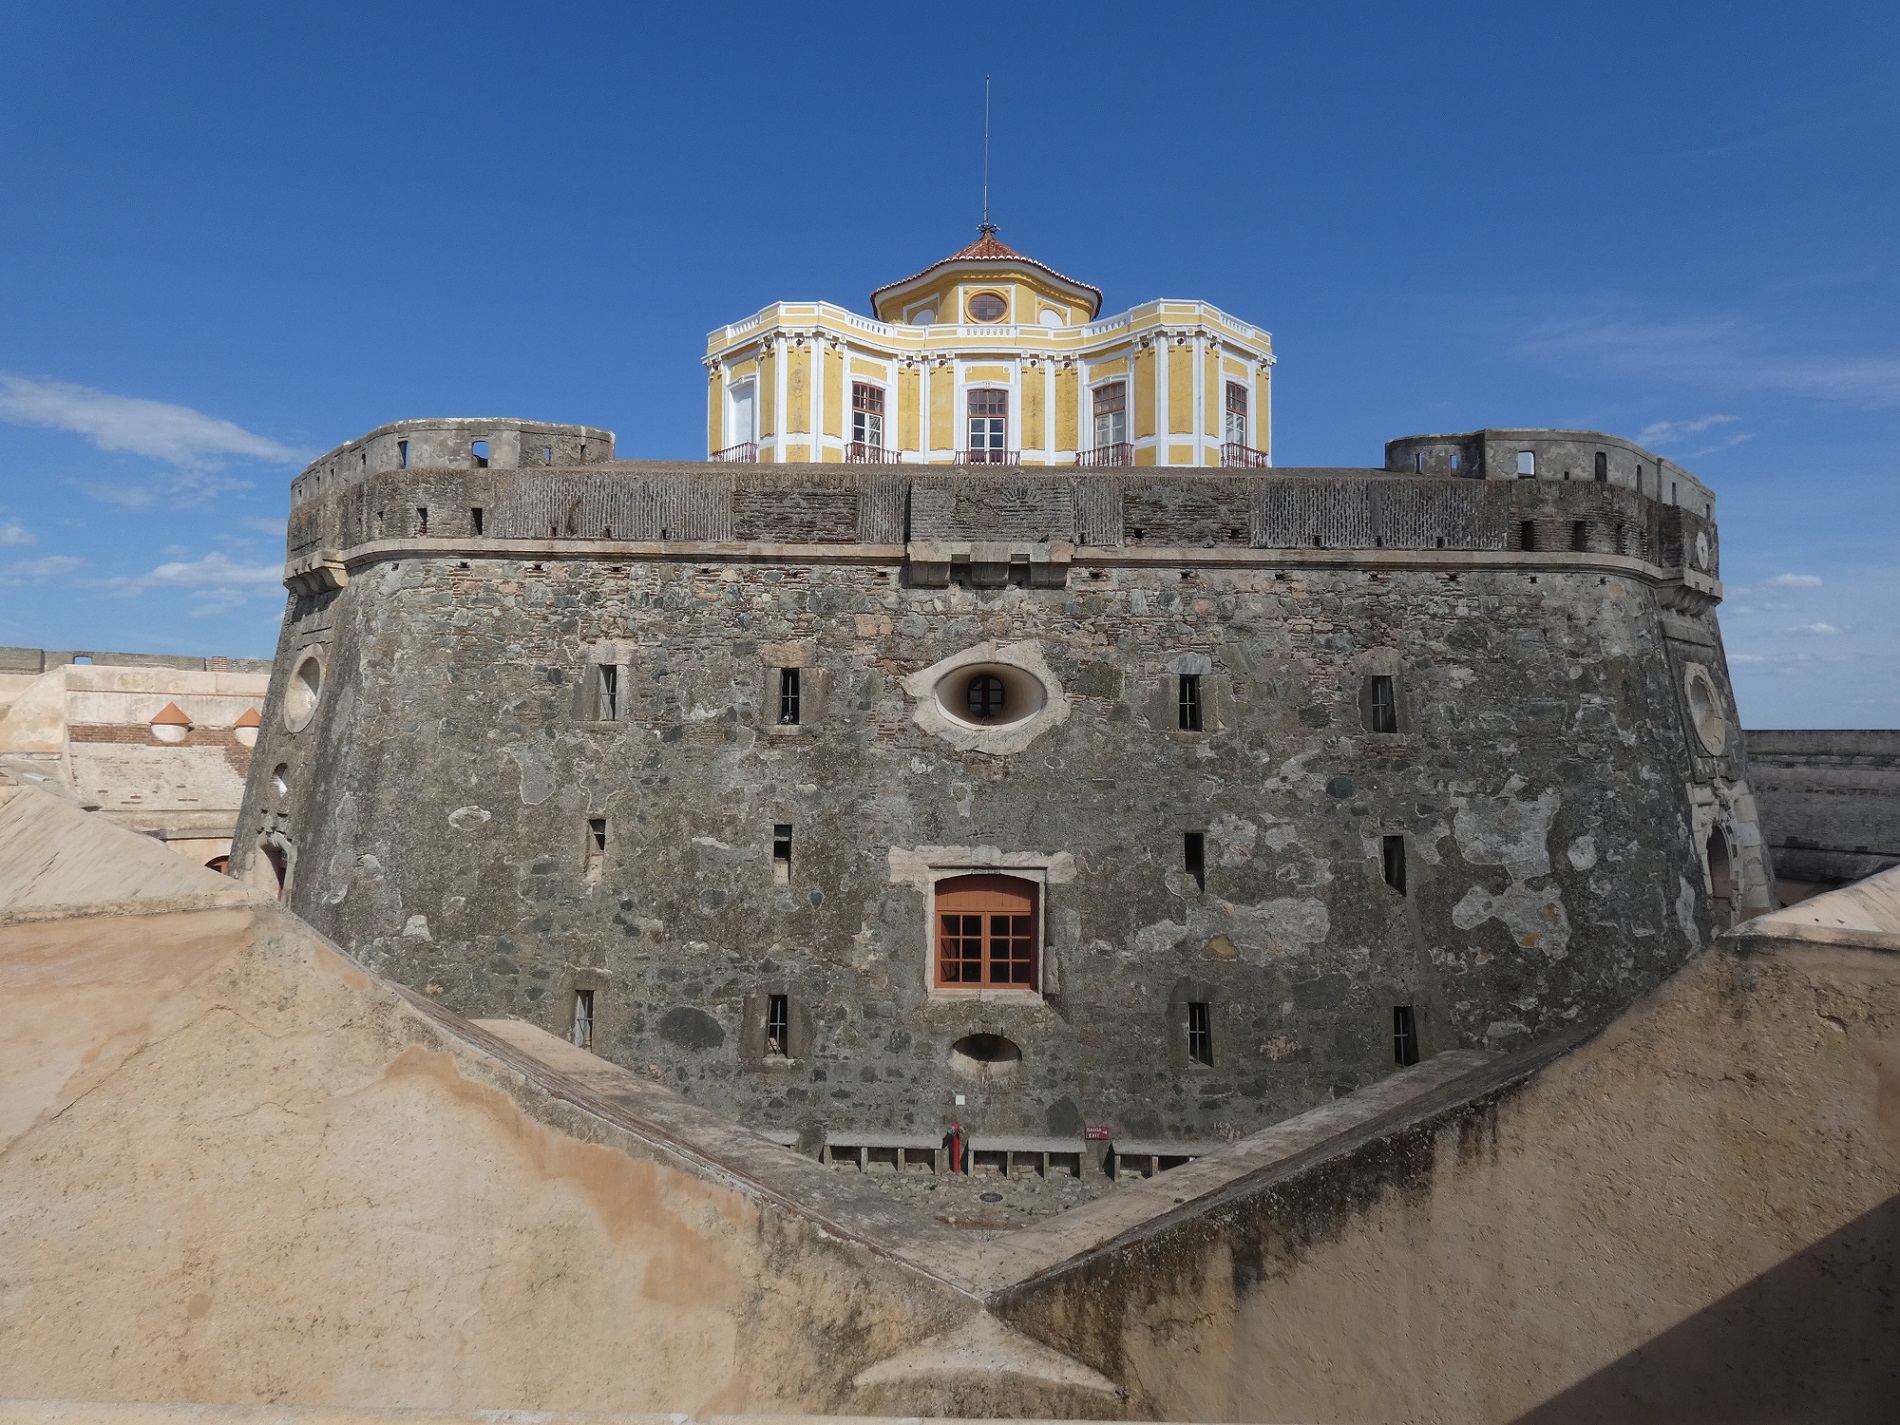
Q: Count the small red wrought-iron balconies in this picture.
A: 5